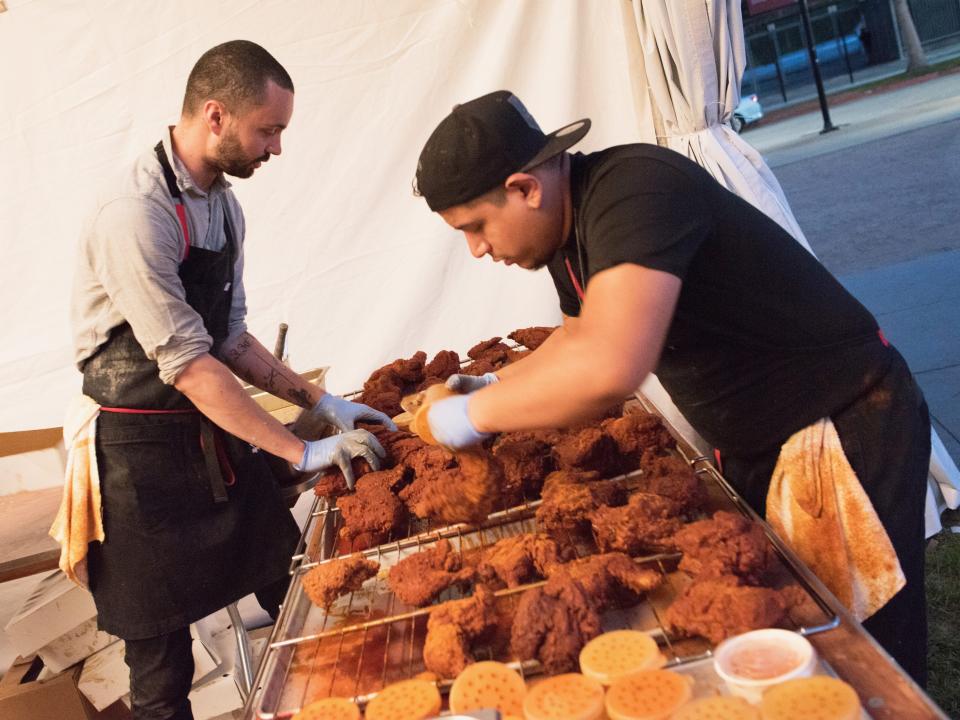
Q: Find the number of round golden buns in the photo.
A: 8